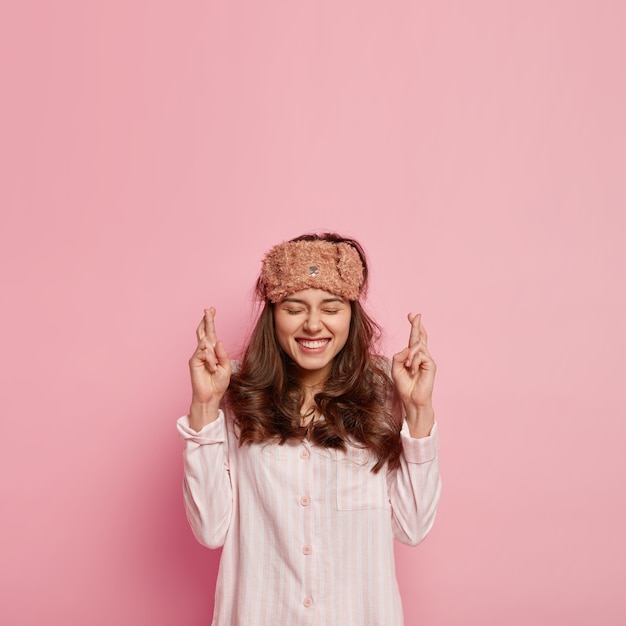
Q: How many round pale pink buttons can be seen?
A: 4